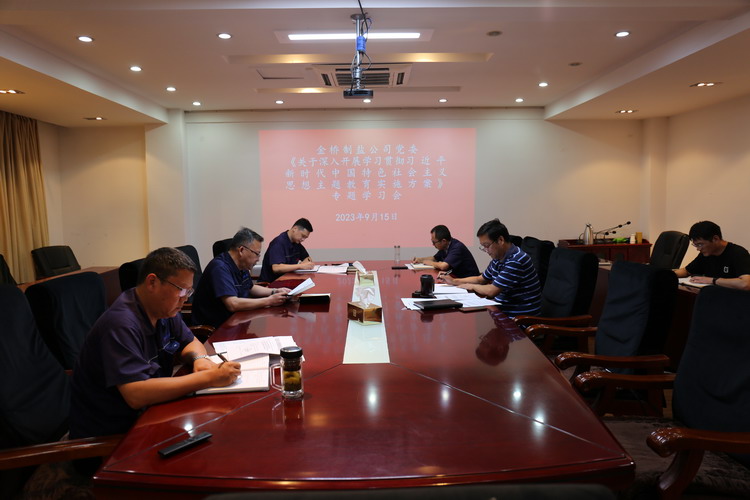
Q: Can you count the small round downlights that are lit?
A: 11